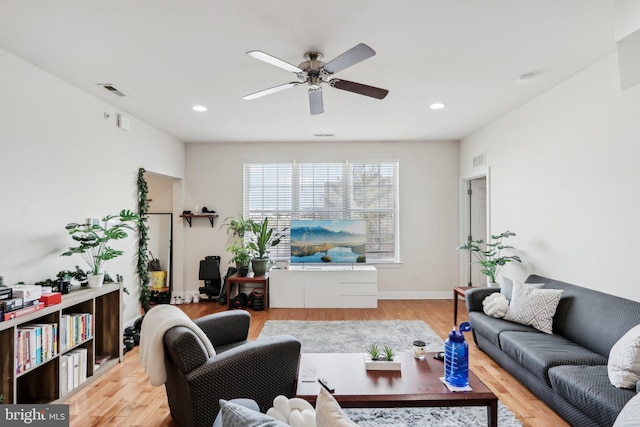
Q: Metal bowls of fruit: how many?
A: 0